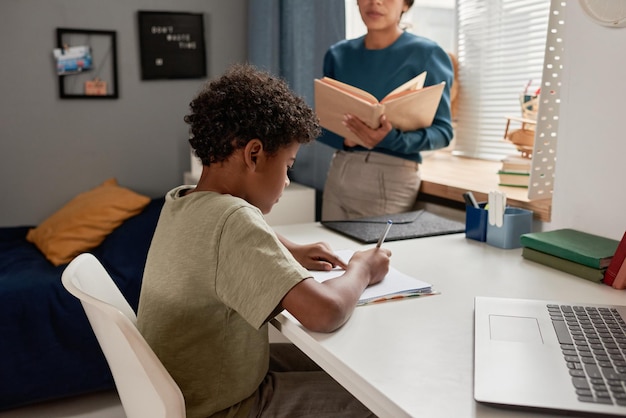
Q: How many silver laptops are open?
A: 1